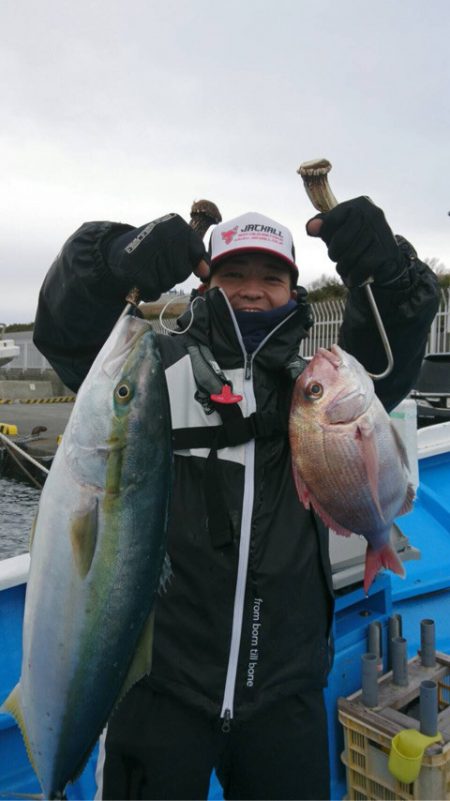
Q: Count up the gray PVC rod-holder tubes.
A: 6